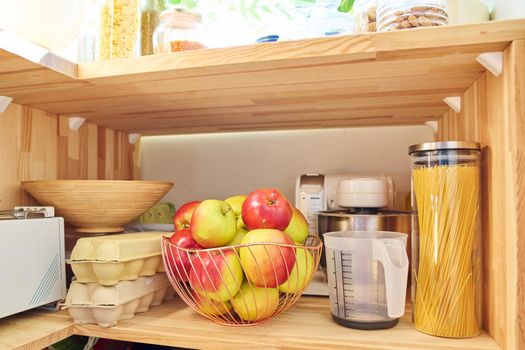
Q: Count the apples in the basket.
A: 12